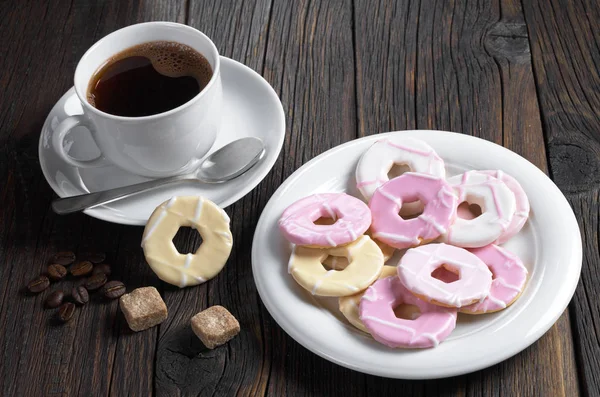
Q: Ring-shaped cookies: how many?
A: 12